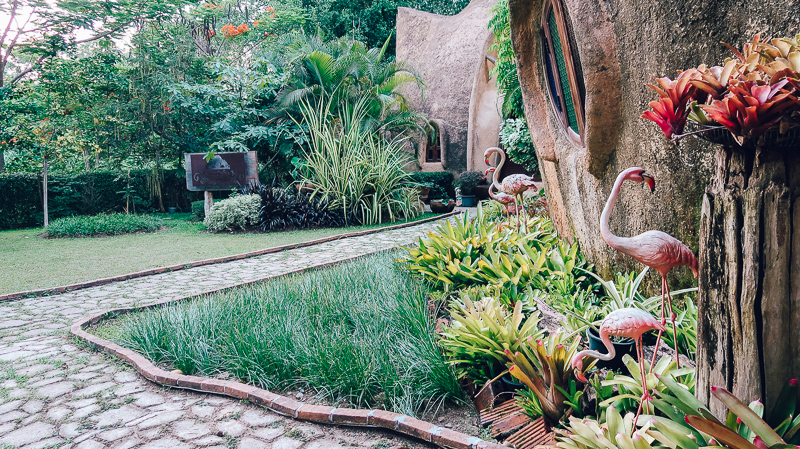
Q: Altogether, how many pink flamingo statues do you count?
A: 4